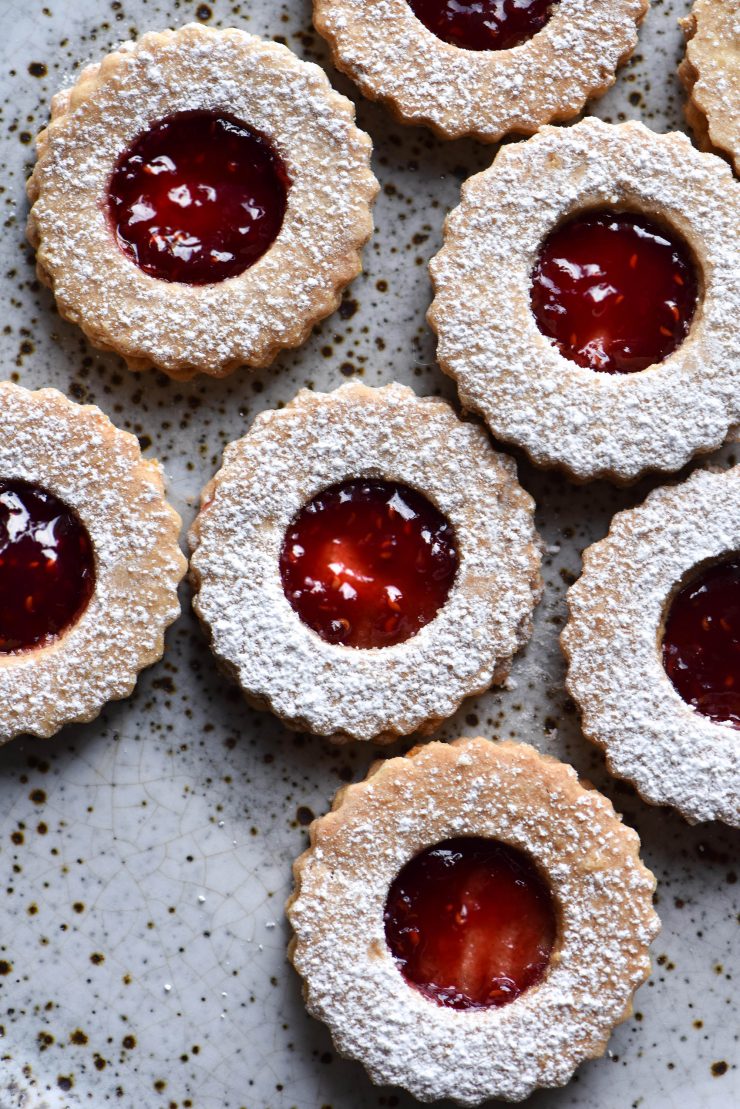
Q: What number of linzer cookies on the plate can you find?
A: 8